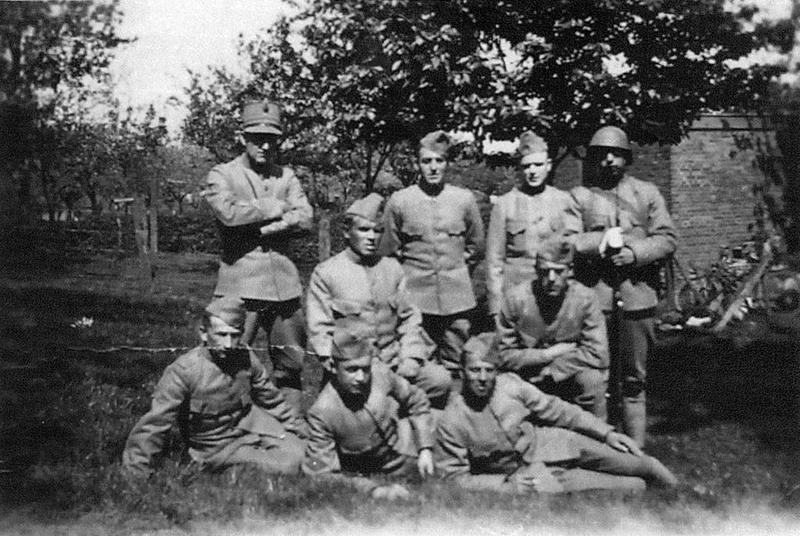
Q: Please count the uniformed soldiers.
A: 9